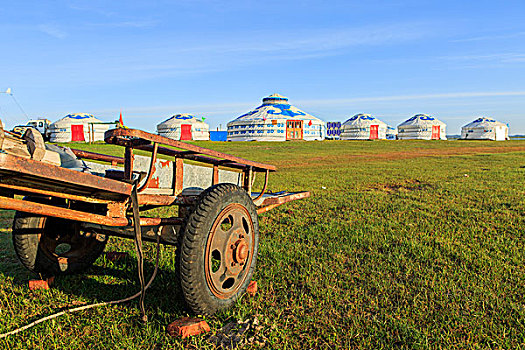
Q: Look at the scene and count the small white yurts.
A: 5